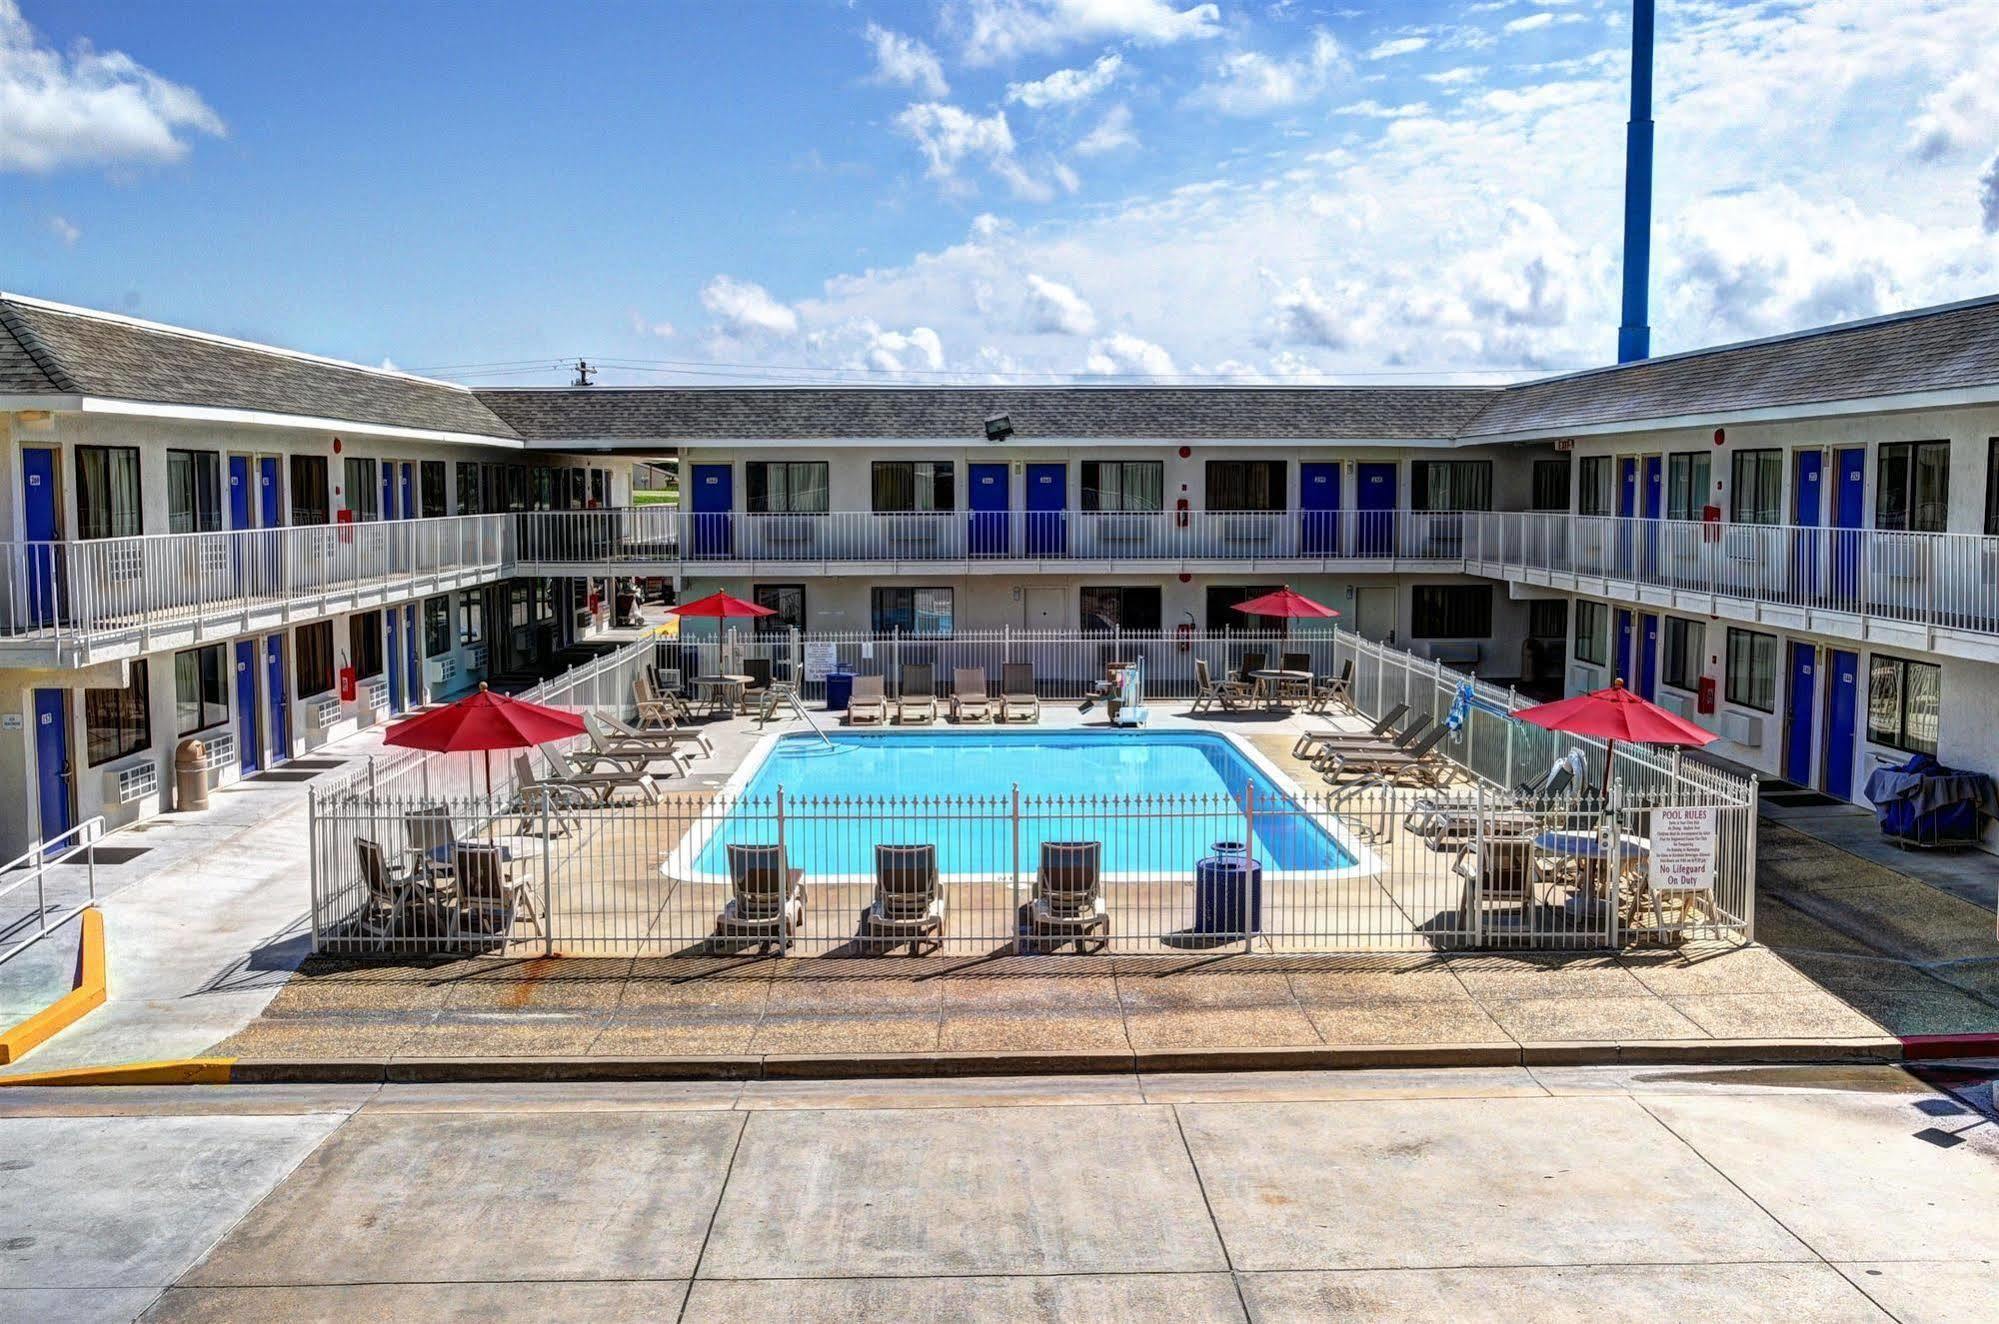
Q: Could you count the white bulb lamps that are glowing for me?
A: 0